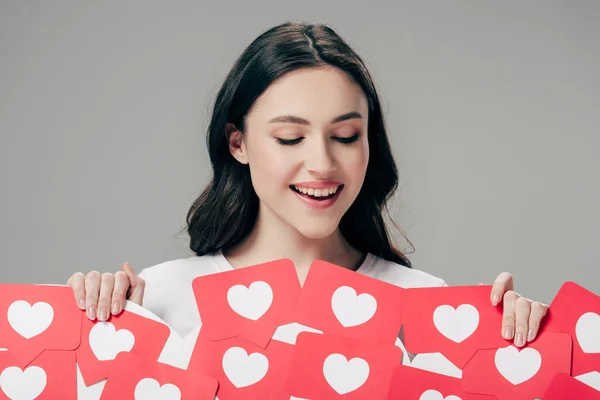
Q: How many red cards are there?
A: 13